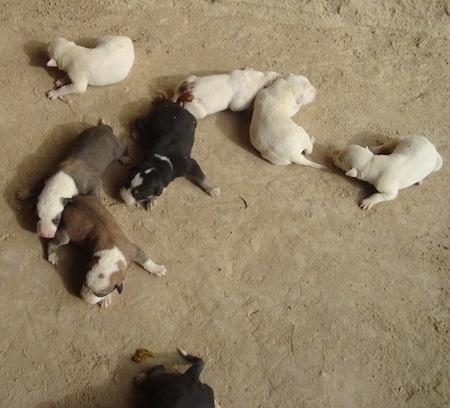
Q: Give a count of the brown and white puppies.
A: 2